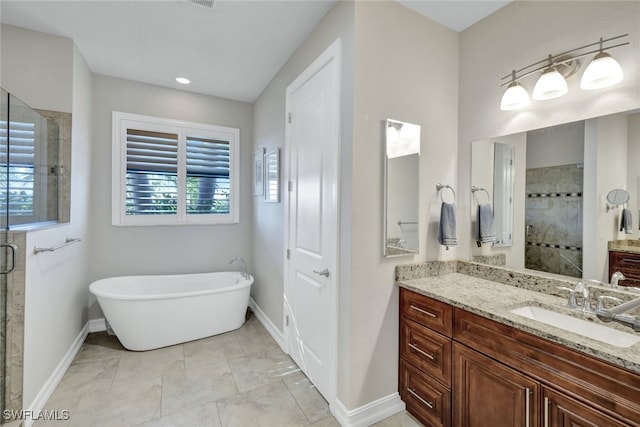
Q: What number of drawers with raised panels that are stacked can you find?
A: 3